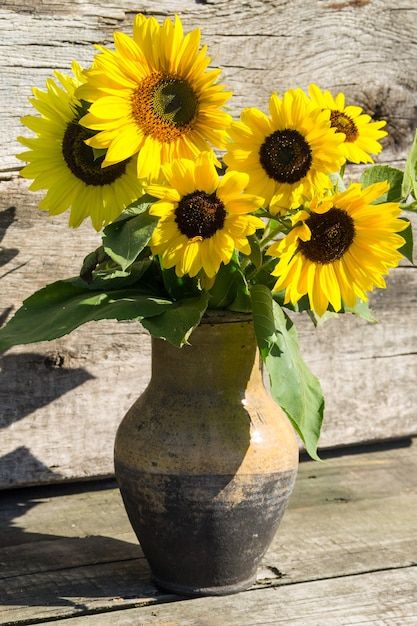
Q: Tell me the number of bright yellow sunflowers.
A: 6